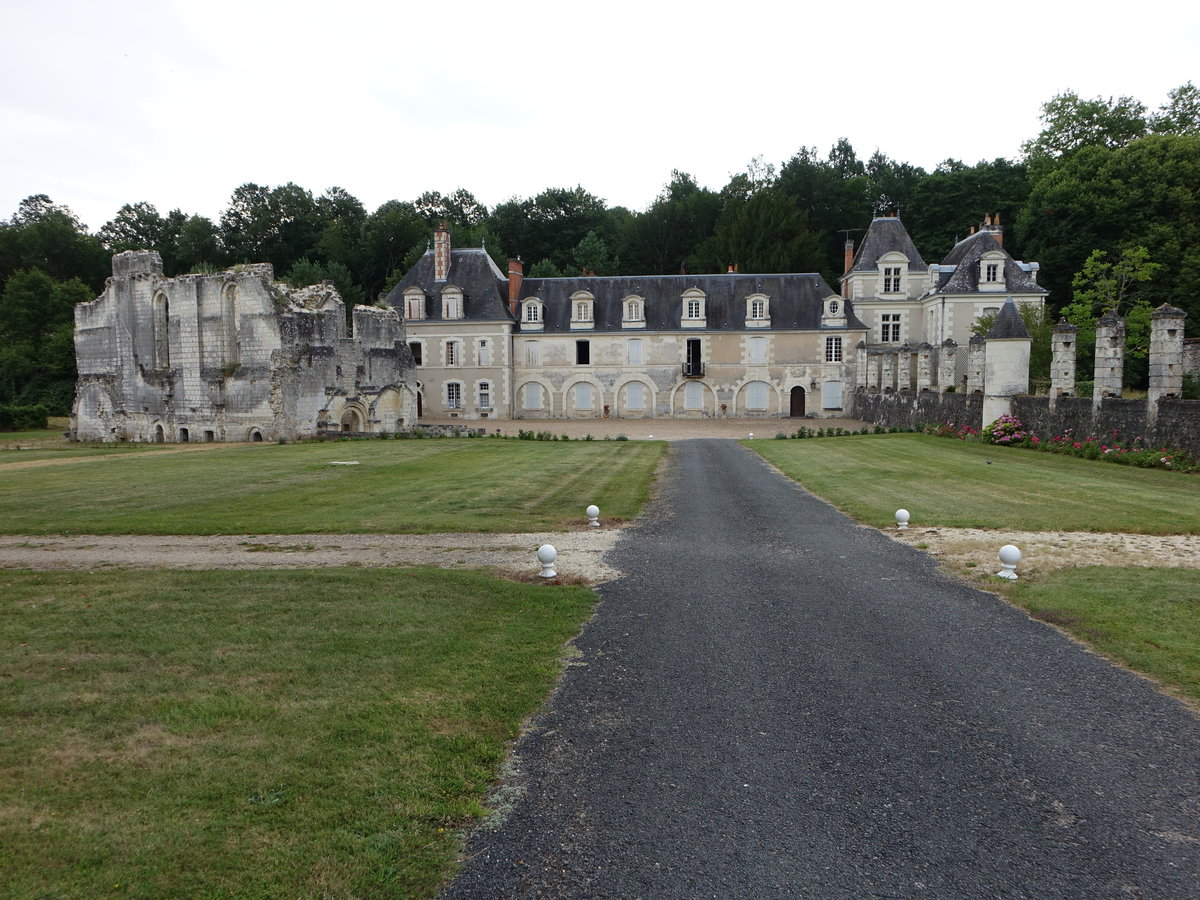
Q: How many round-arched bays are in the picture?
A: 5